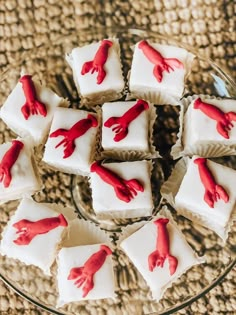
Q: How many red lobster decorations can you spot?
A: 12